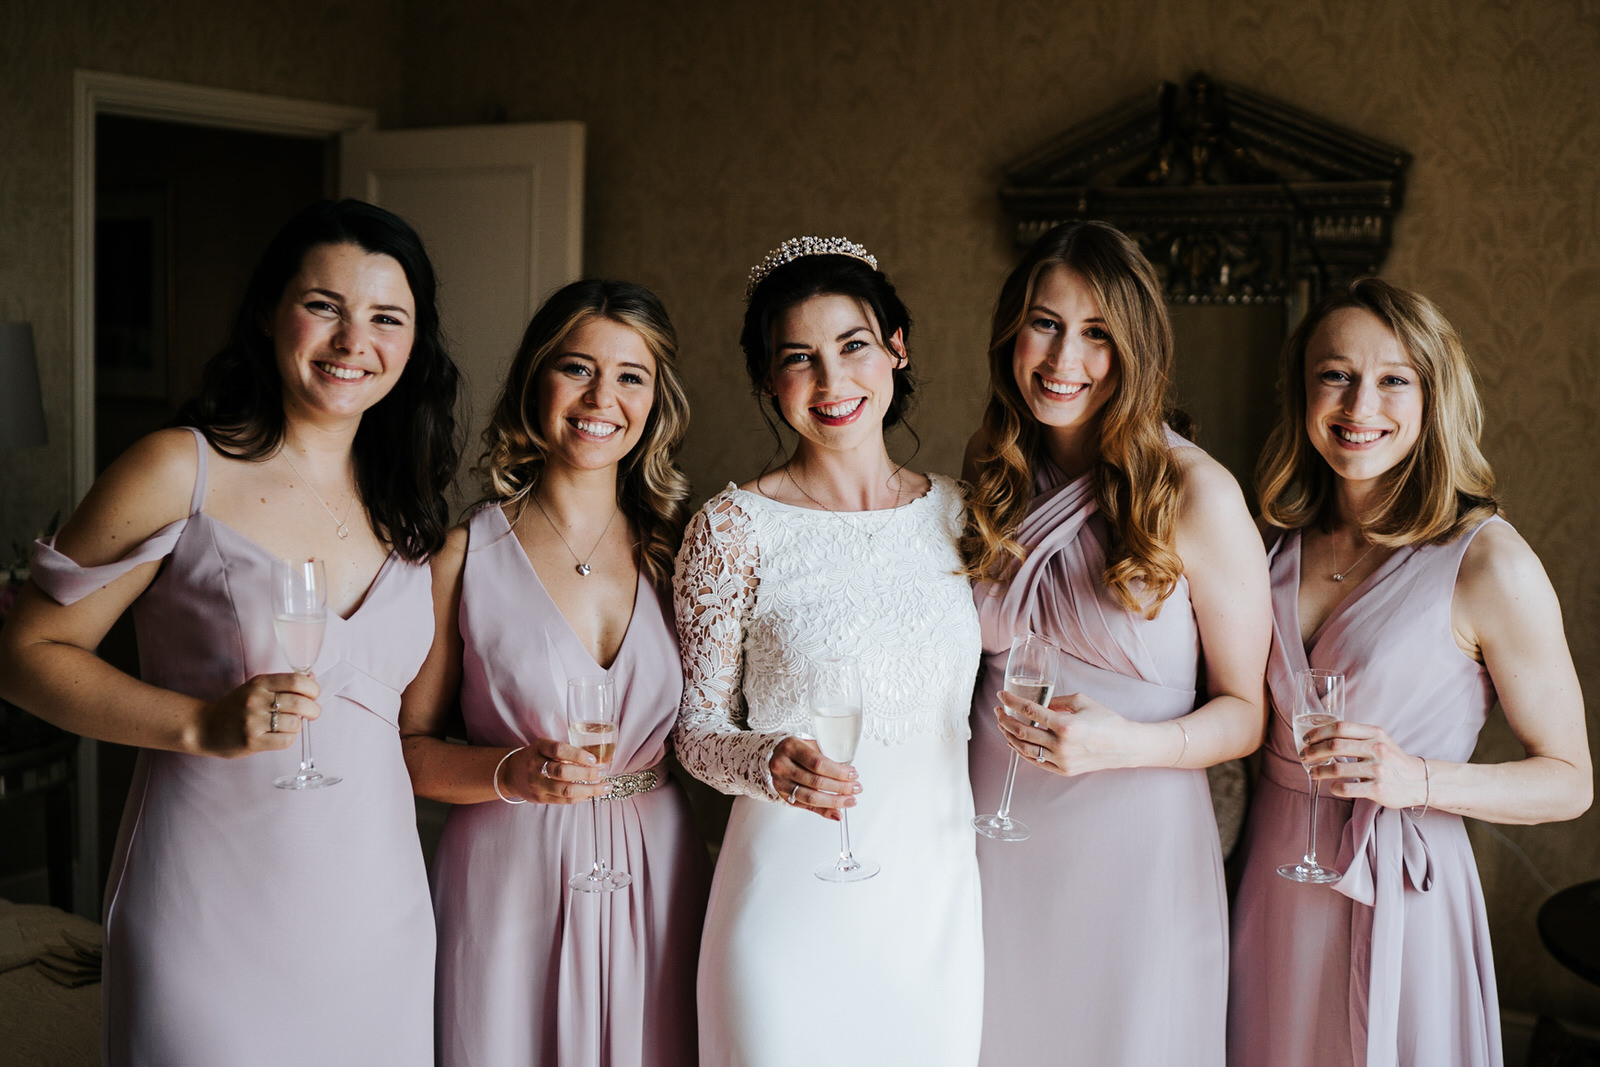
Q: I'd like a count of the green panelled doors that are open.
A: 0